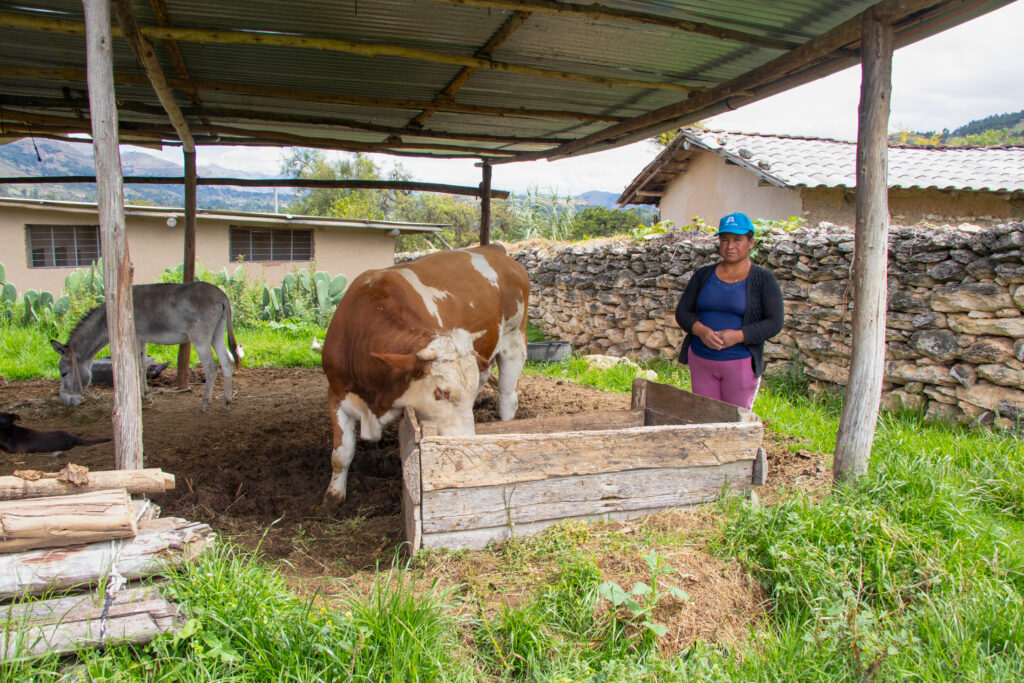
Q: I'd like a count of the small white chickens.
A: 2